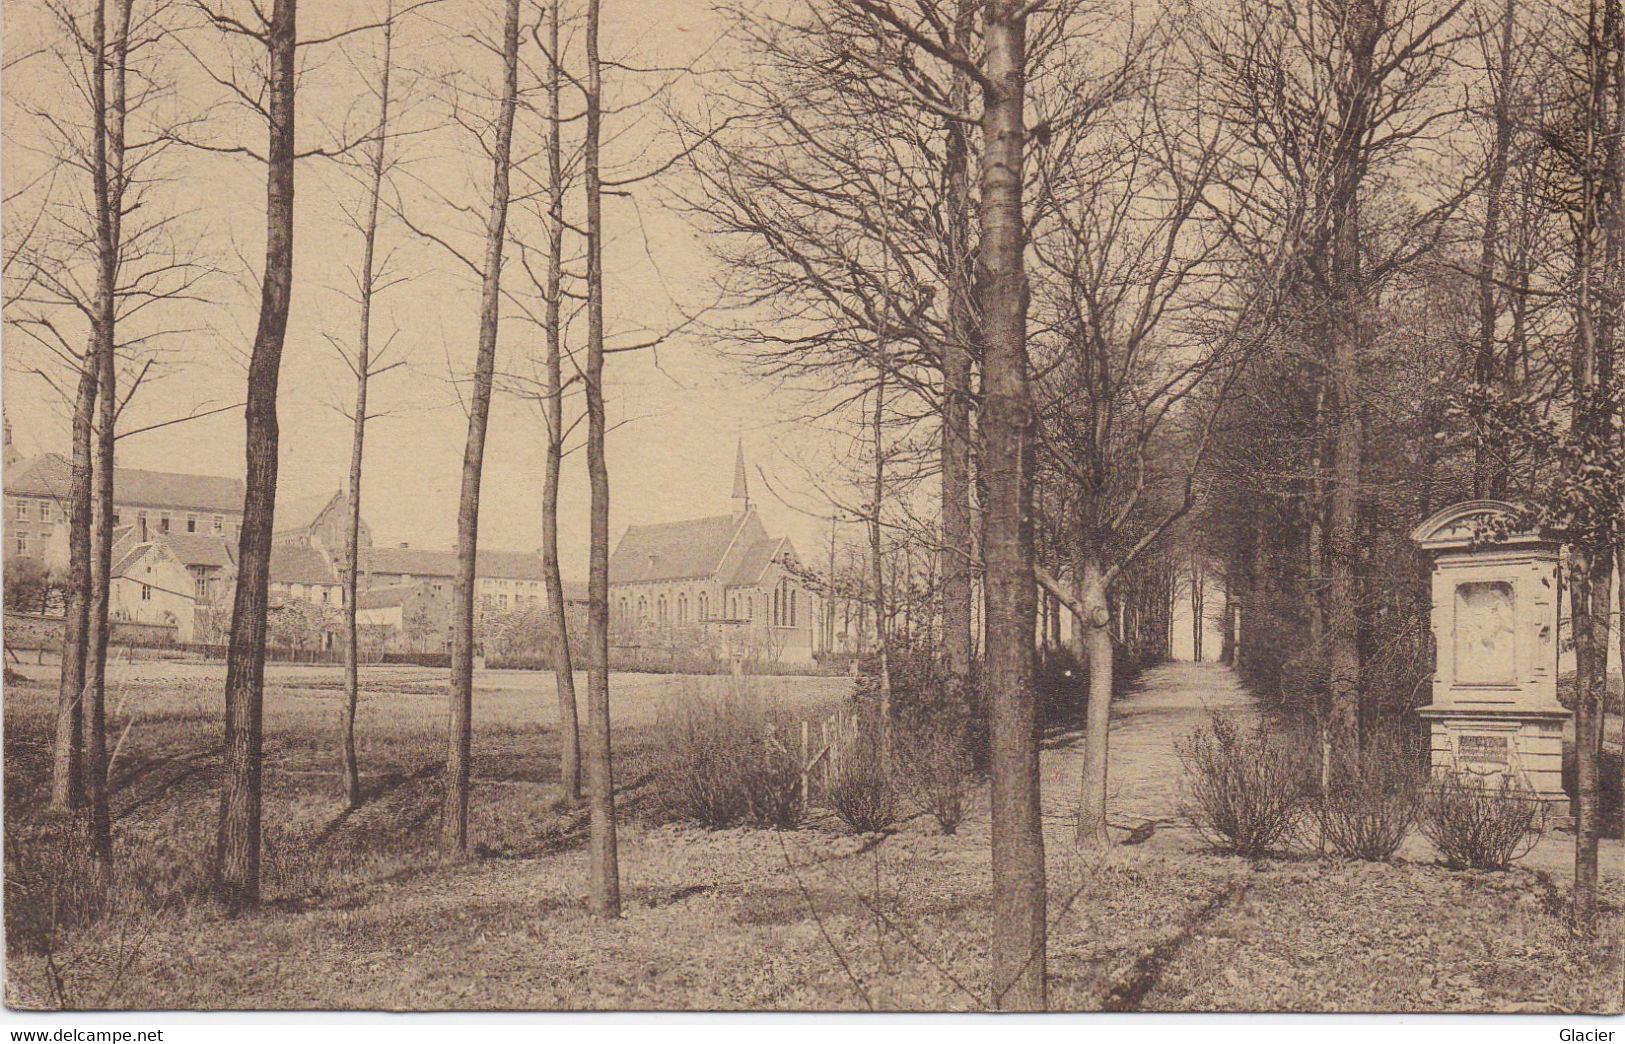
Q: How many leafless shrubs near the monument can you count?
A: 3